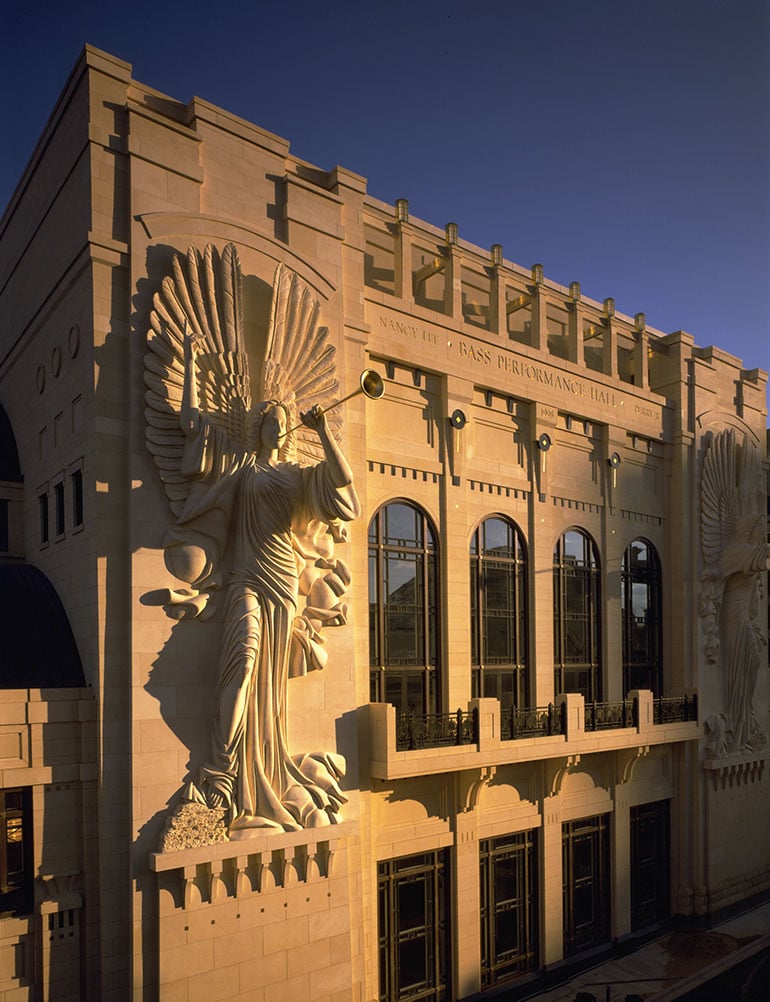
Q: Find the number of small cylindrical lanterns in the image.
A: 7